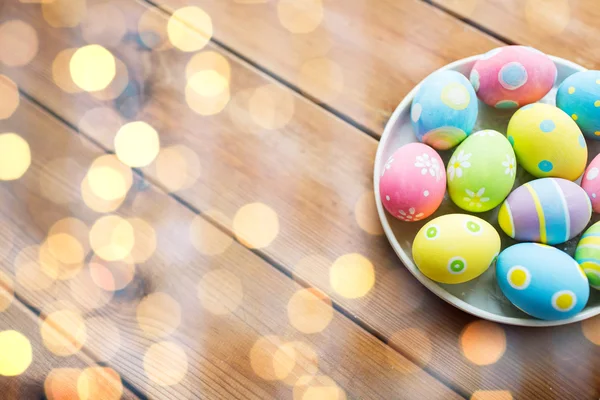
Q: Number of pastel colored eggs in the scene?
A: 11